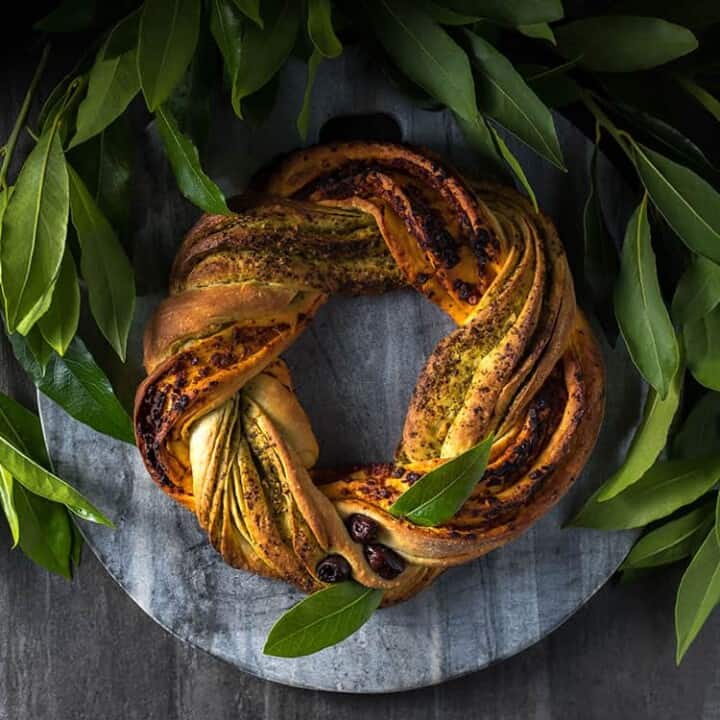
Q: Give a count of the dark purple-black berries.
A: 3